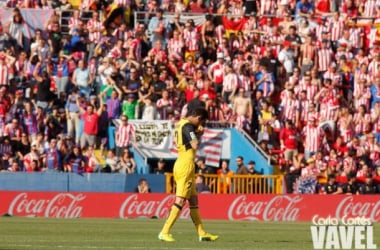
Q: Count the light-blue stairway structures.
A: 1